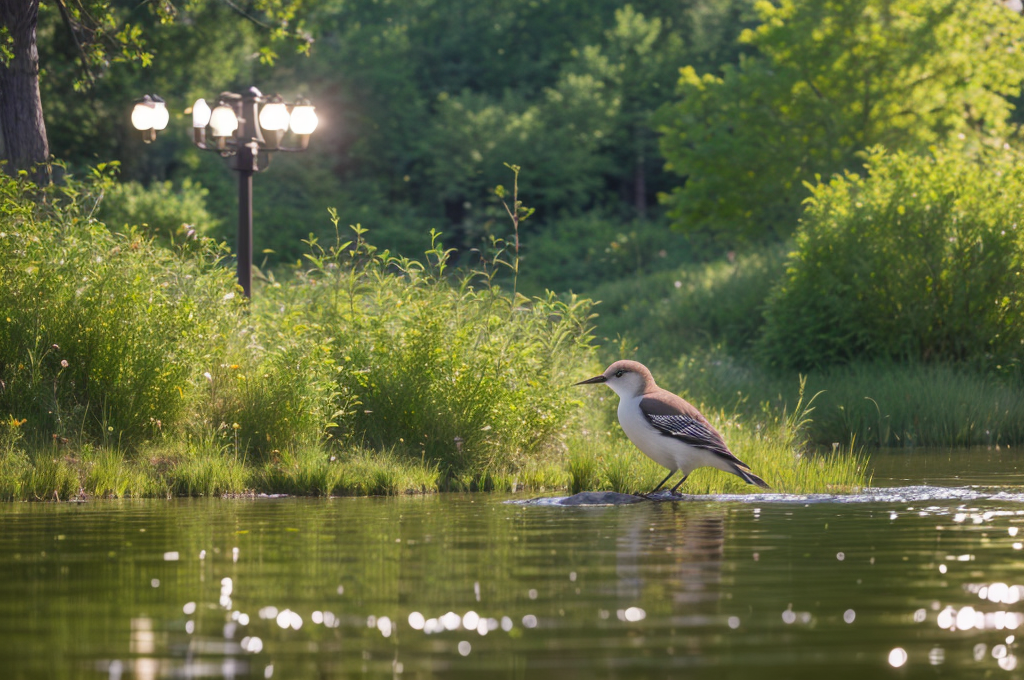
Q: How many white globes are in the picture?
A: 6